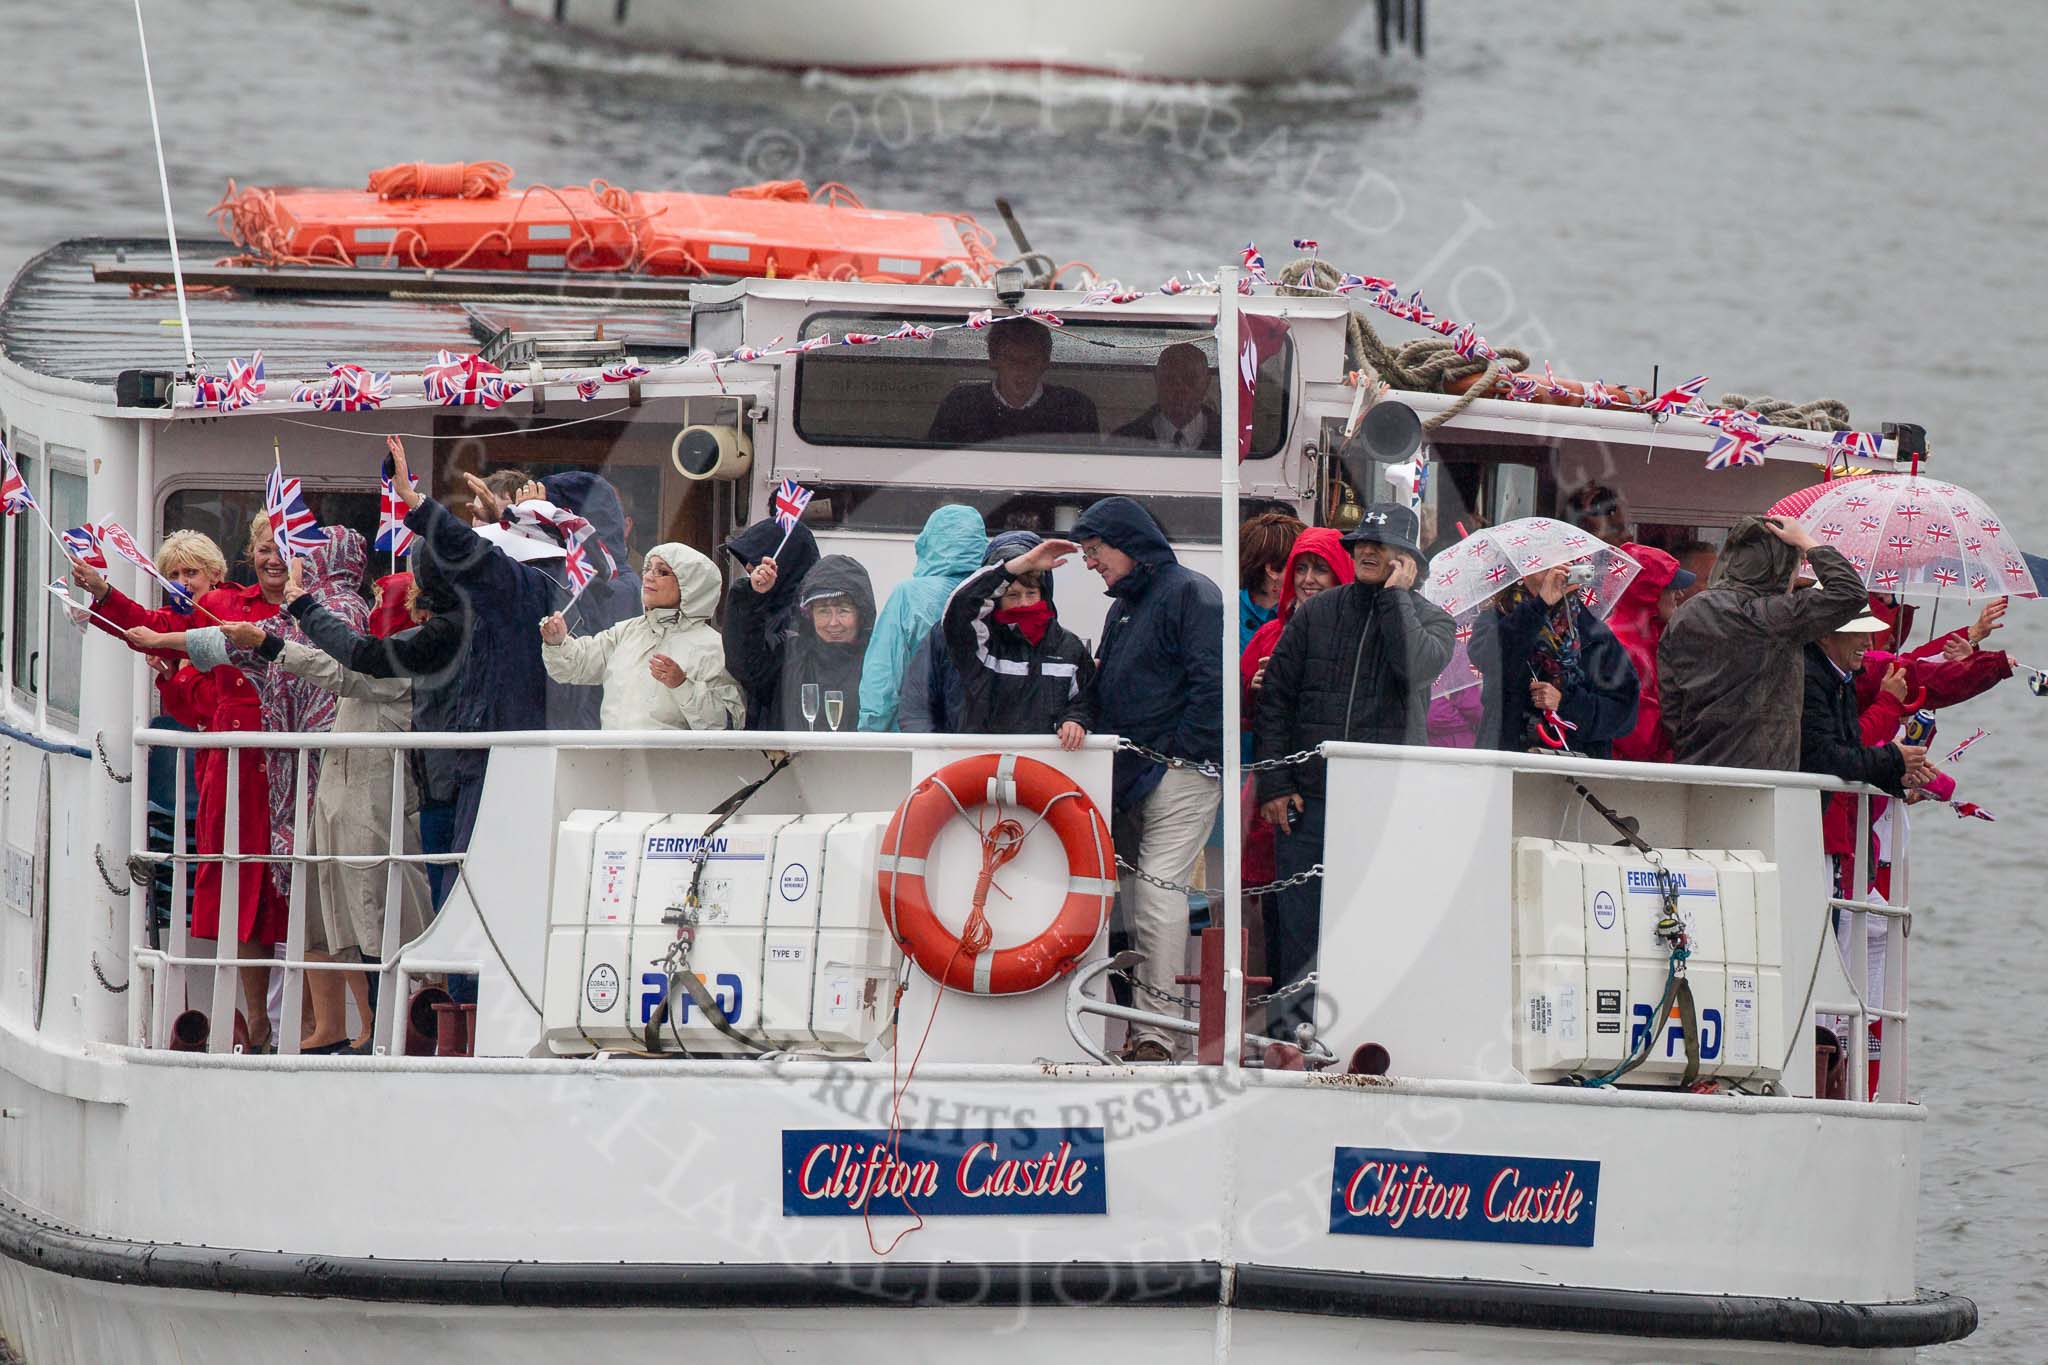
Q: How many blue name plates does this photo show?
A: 2